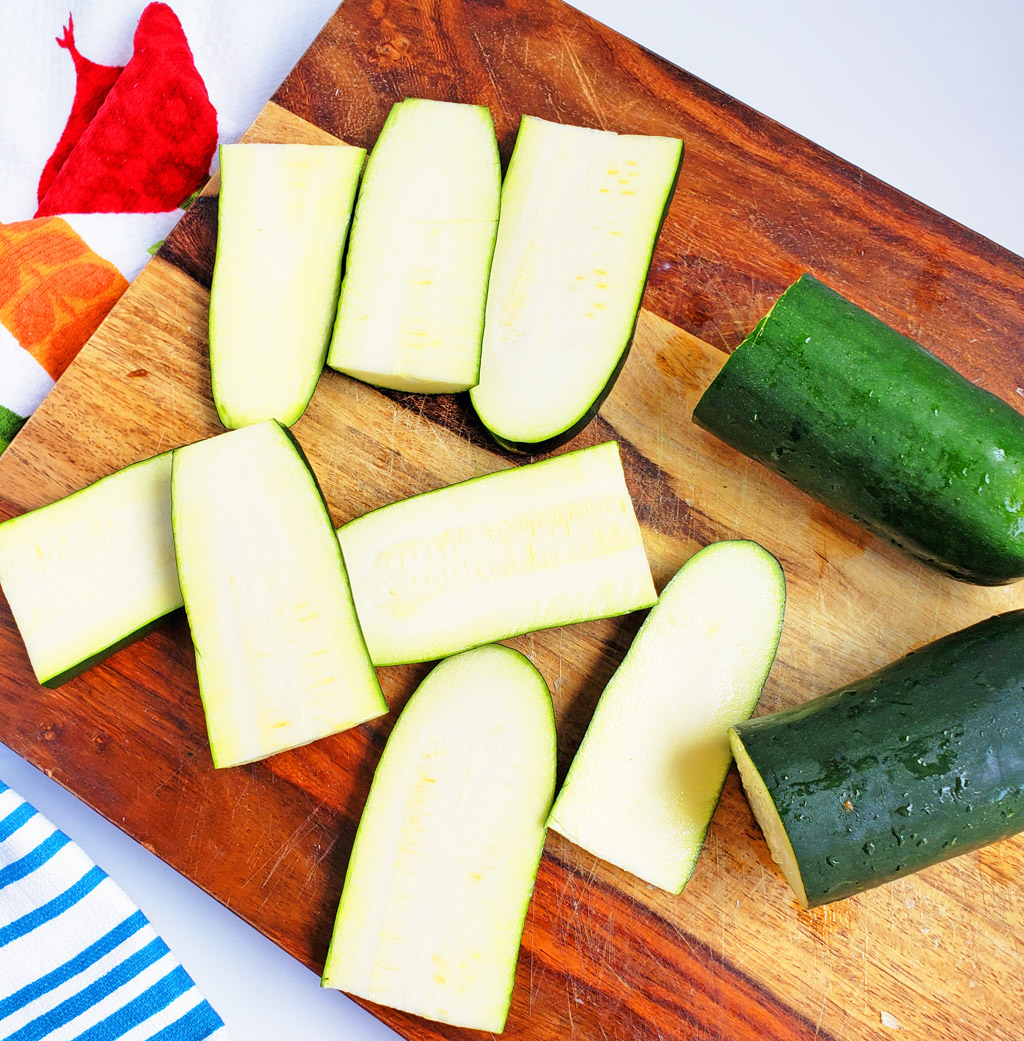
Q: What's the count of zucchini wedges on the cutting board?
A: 8